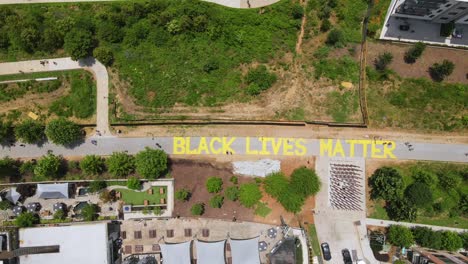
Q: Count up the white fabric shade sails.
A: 3